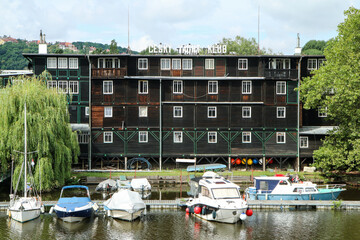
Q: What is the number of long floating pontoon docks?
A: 1